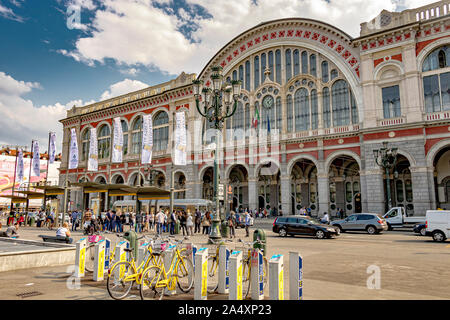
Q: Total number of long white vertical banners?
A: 8